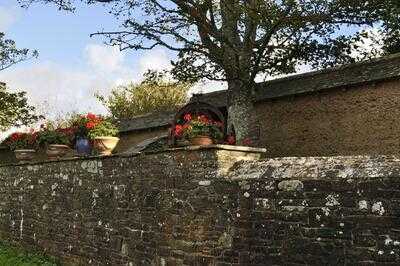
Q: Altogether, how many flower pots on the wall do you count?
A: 5